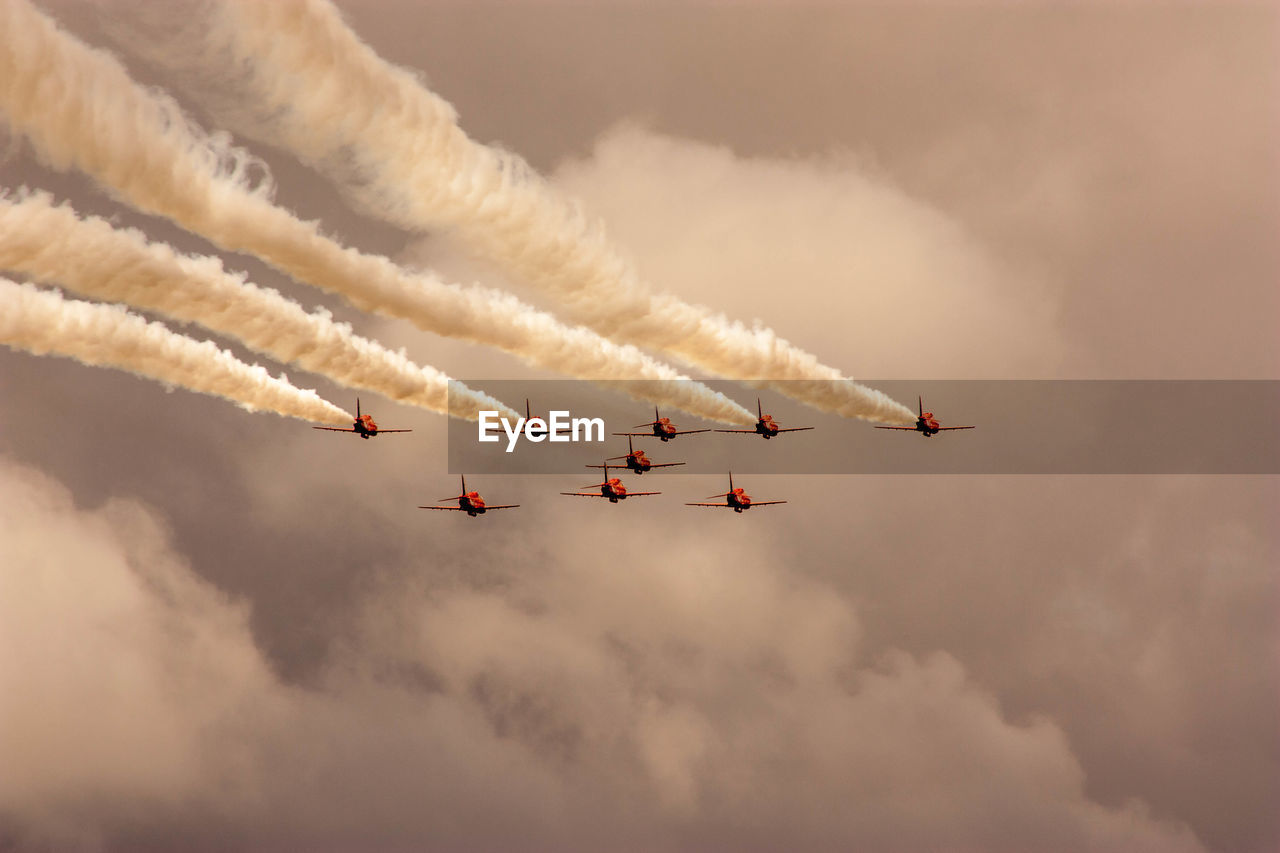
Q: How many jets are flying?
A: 9